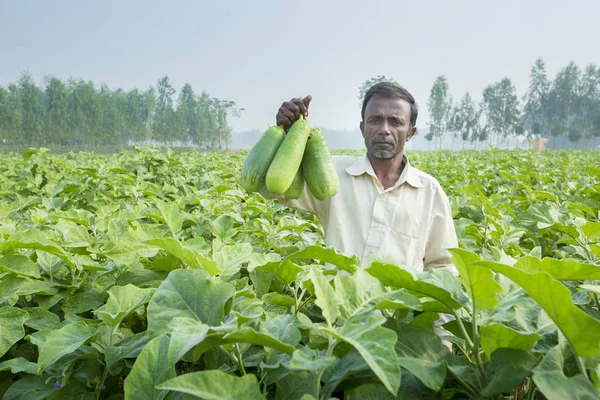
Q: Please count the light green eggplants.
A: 4